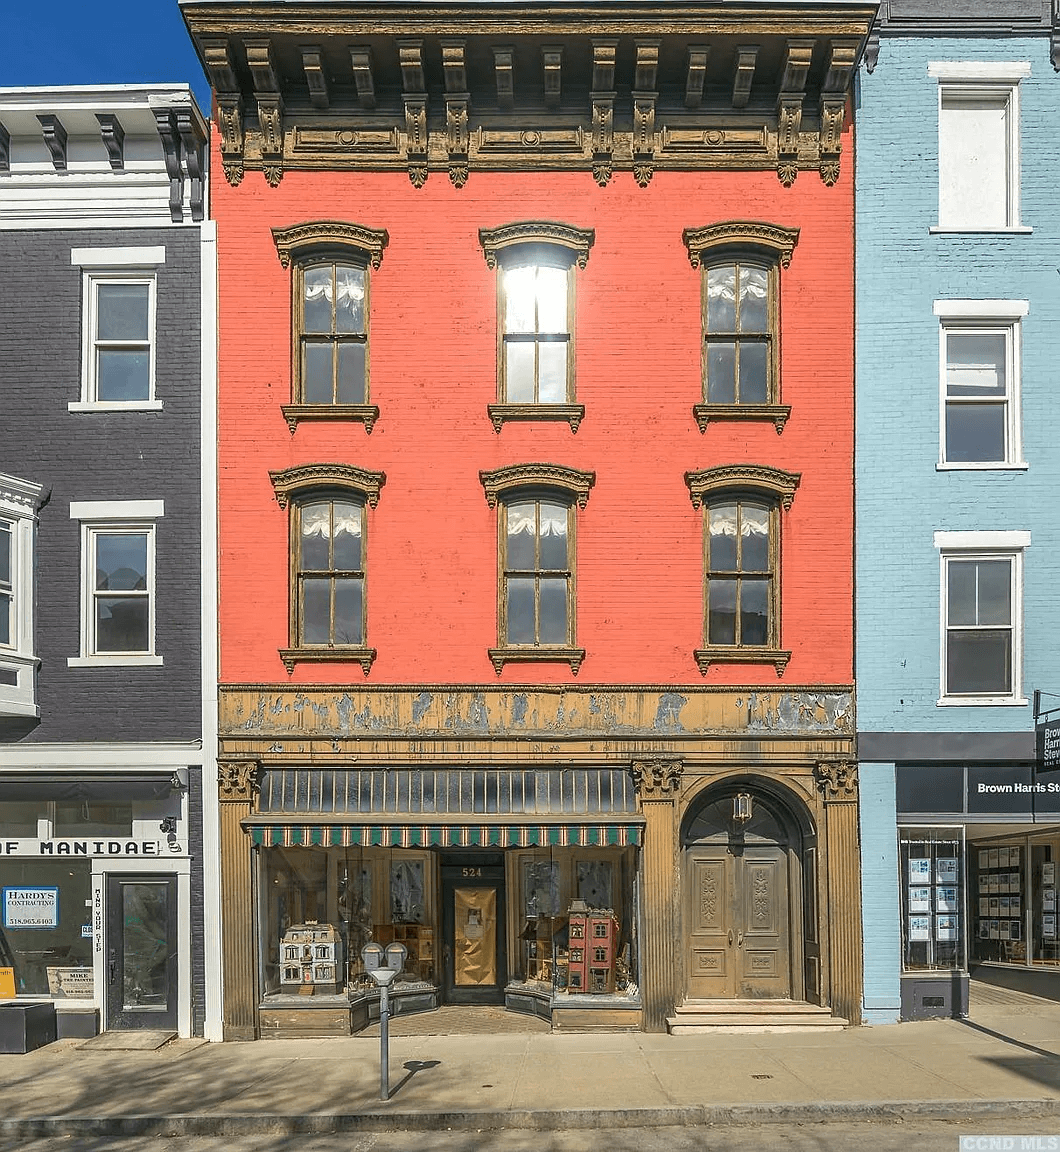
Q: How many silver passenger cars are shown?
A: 0